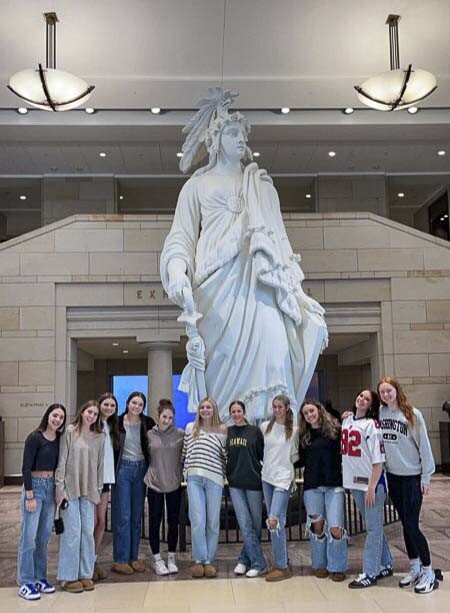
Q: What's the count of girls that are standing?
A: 11